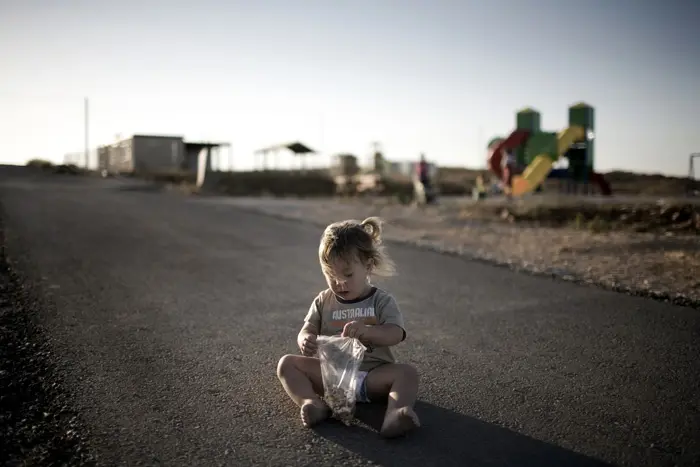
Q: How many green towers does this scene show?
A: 2